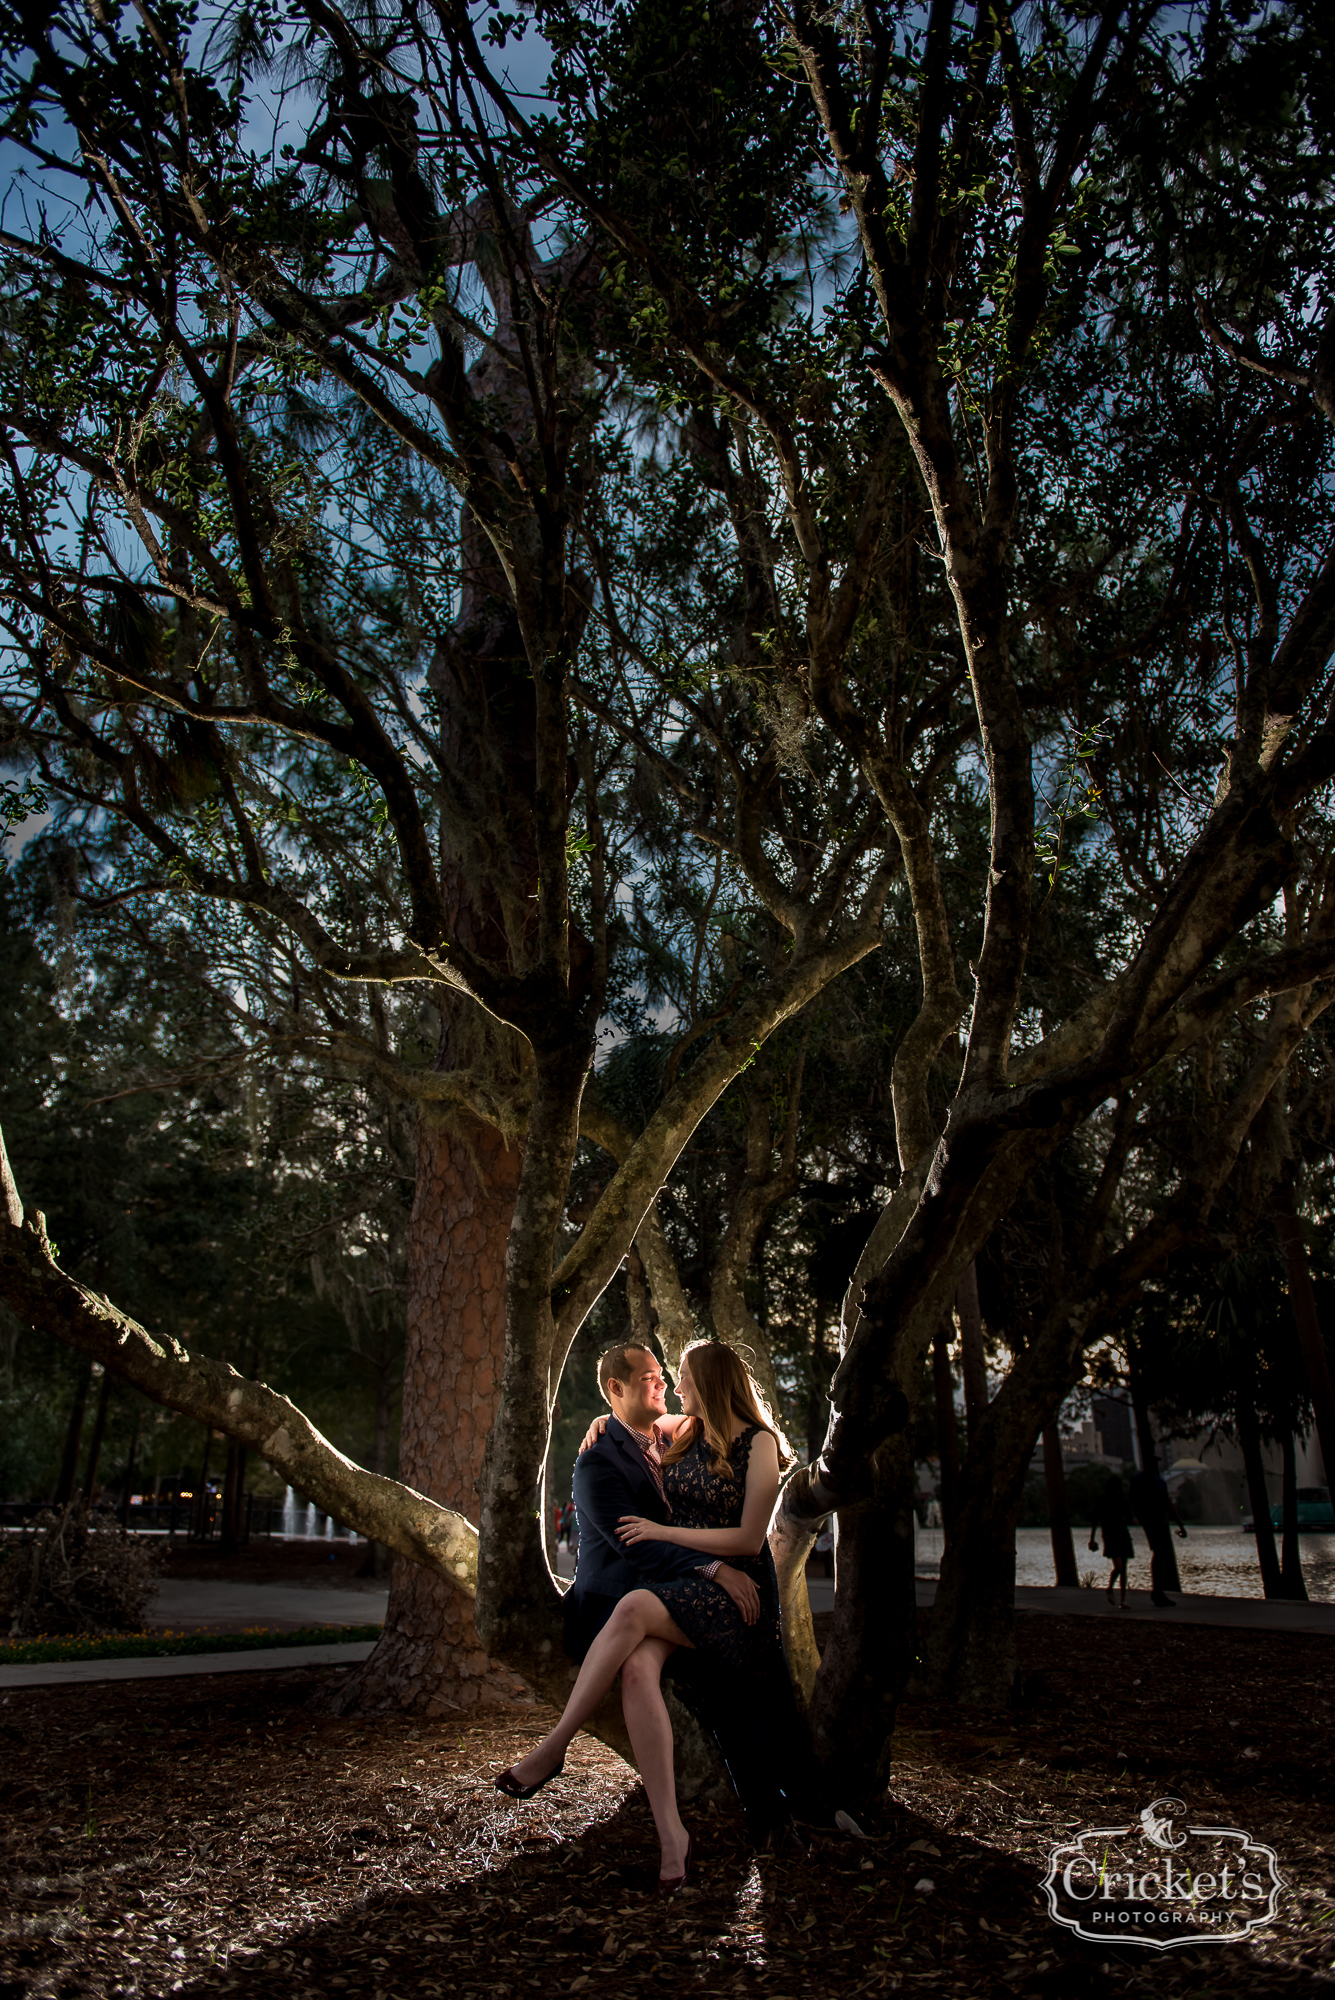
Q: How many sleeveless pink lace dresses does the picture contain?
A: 0